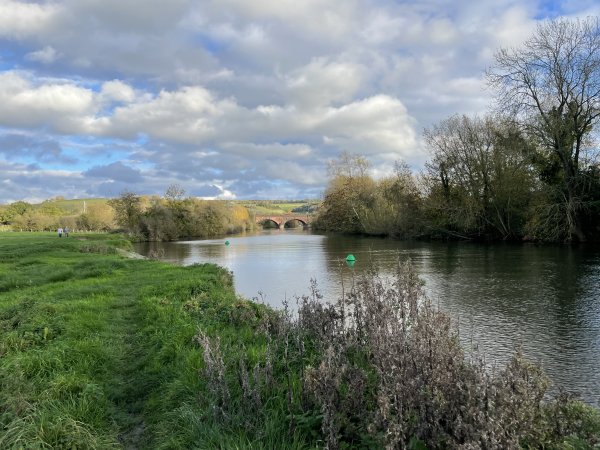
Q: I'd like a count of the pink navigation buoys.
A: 0